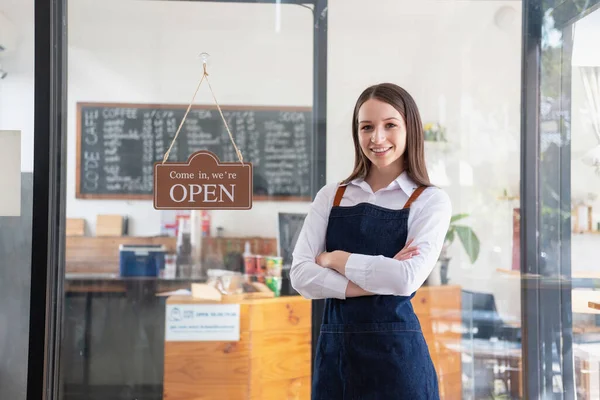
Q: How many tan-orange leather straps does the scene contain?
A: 2